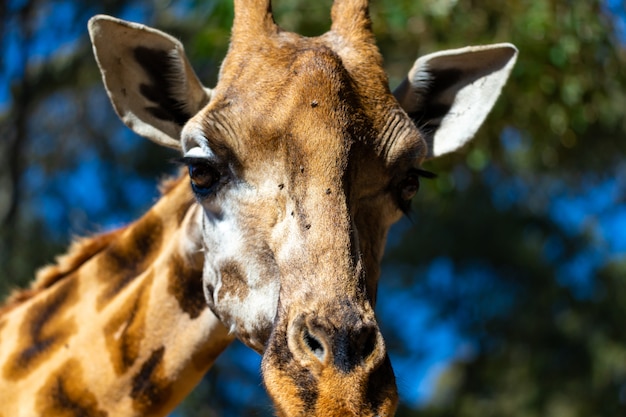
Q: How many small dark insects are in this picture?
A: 6